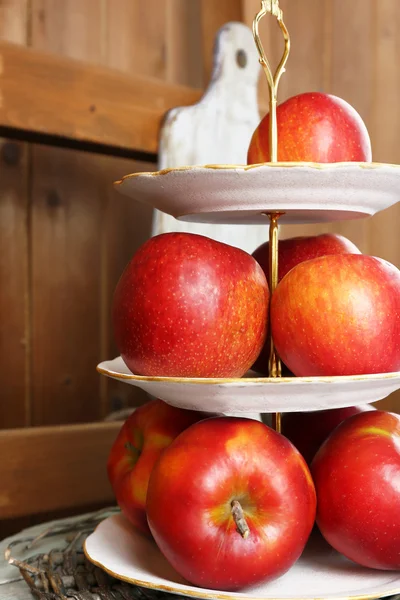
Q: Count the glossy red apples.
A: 8